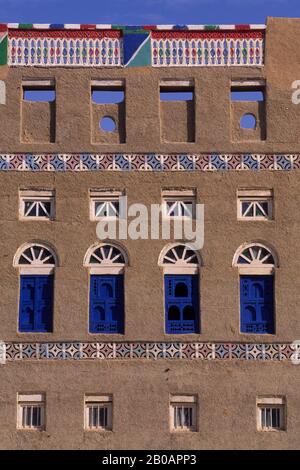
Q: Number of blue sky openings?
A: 6